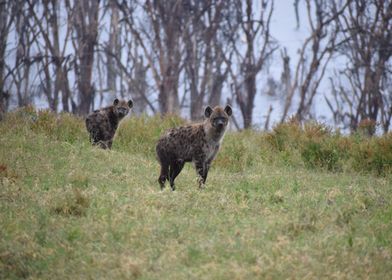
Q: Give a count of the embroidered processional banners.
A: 0